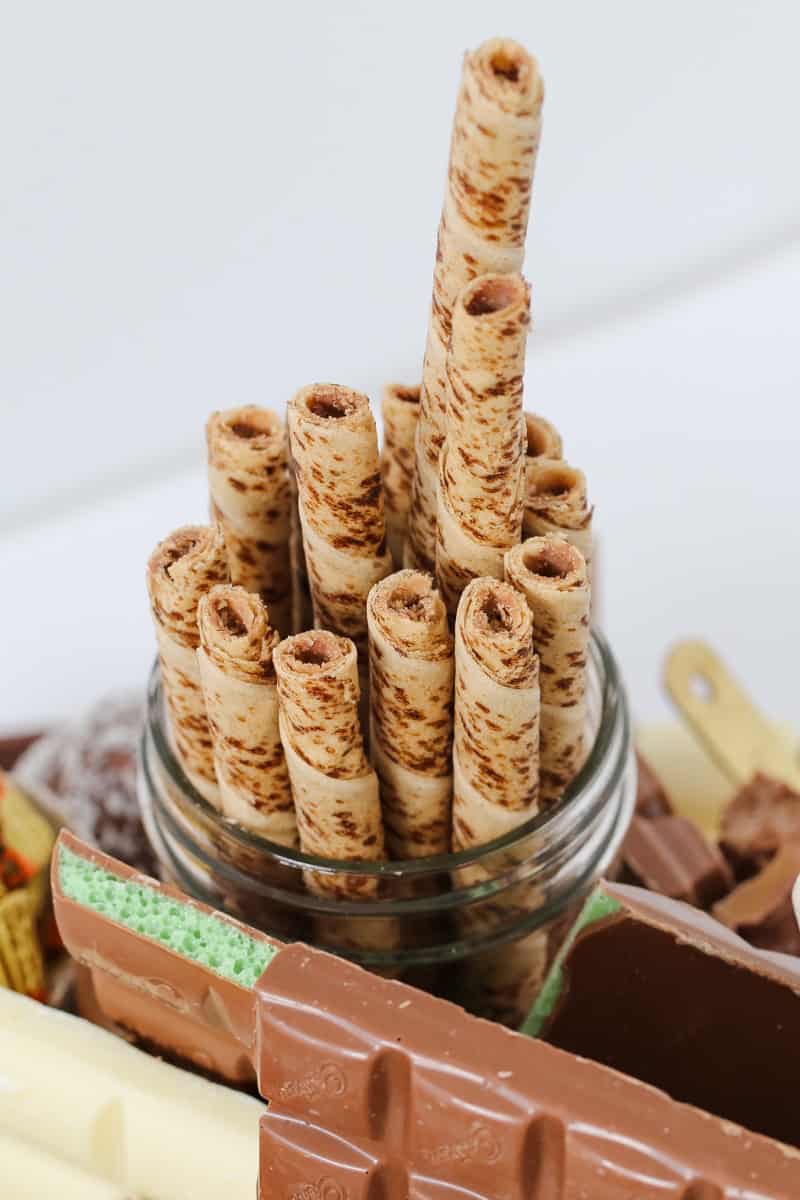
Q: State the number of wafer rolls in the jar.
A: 13